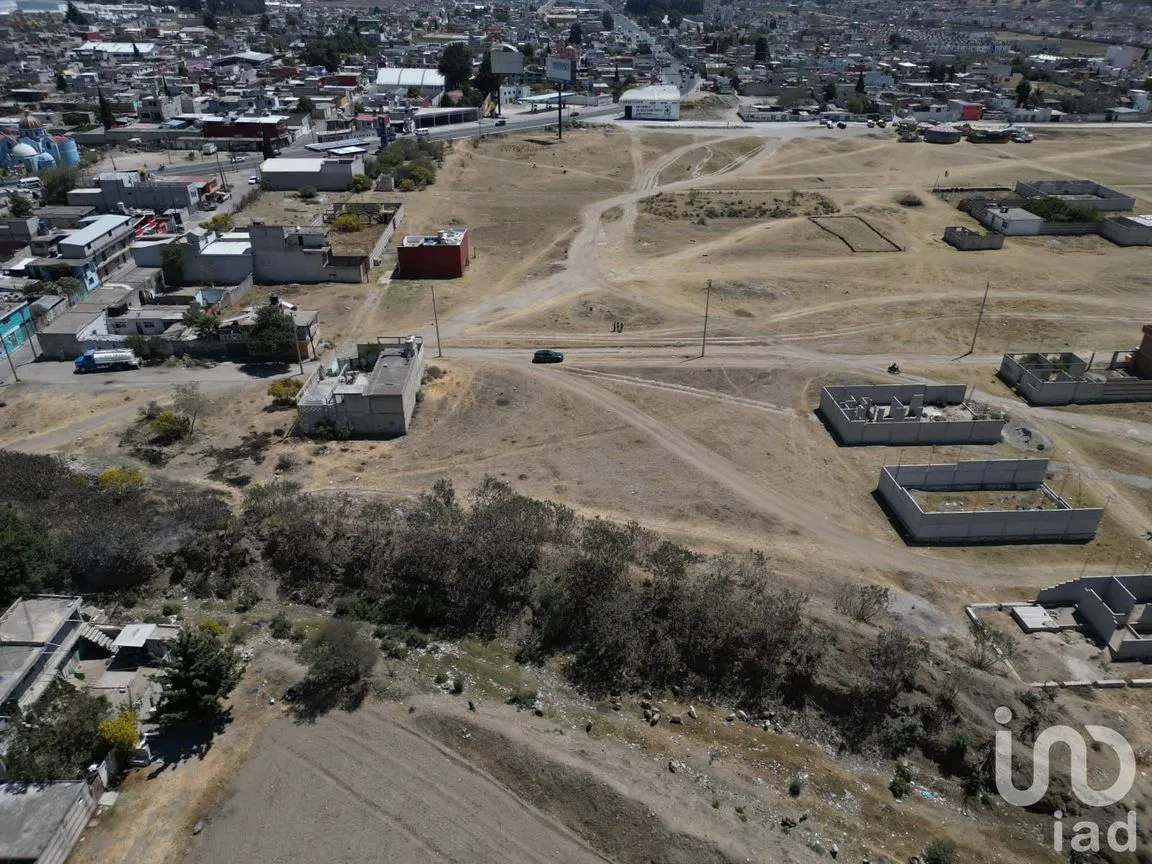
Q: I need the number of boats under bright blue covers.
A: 0